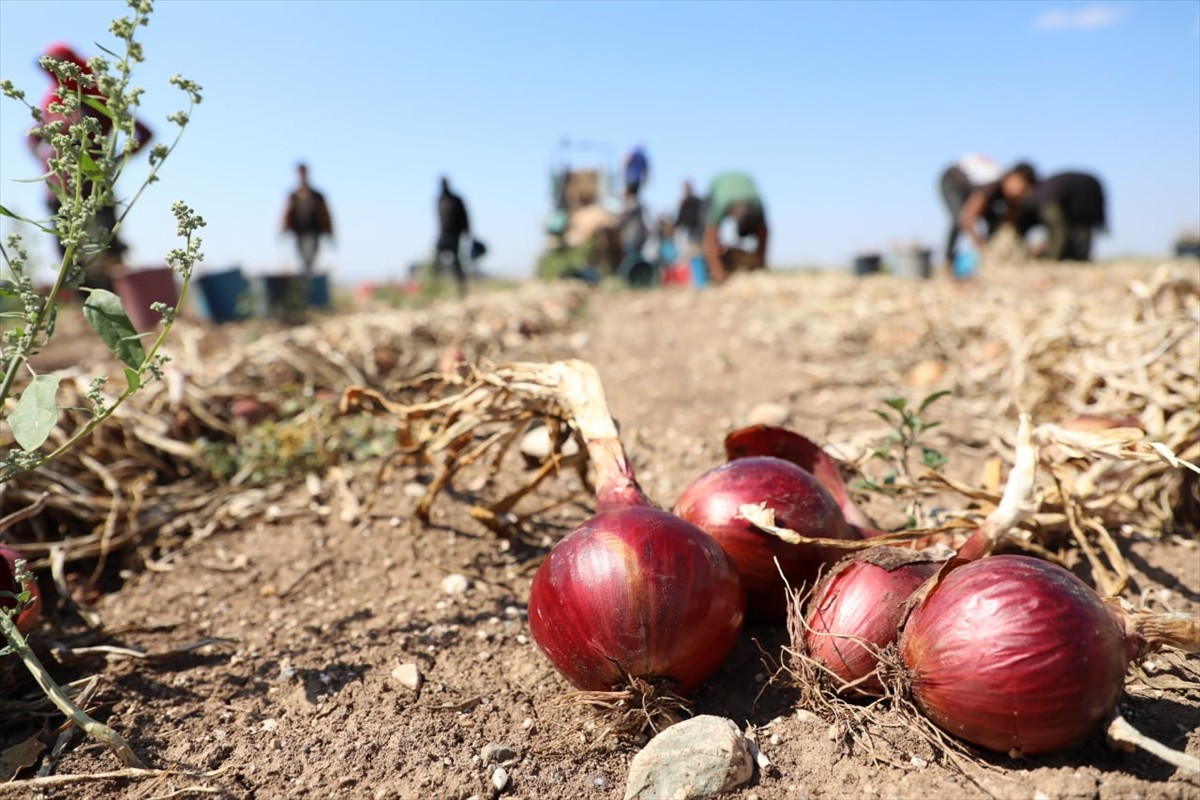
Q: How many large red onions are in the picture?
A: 4